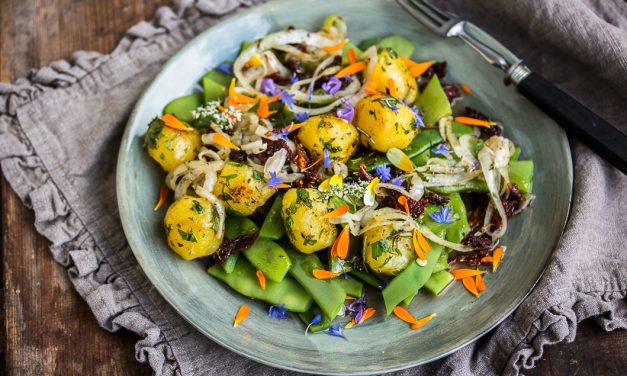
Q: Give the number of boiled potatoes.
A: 8